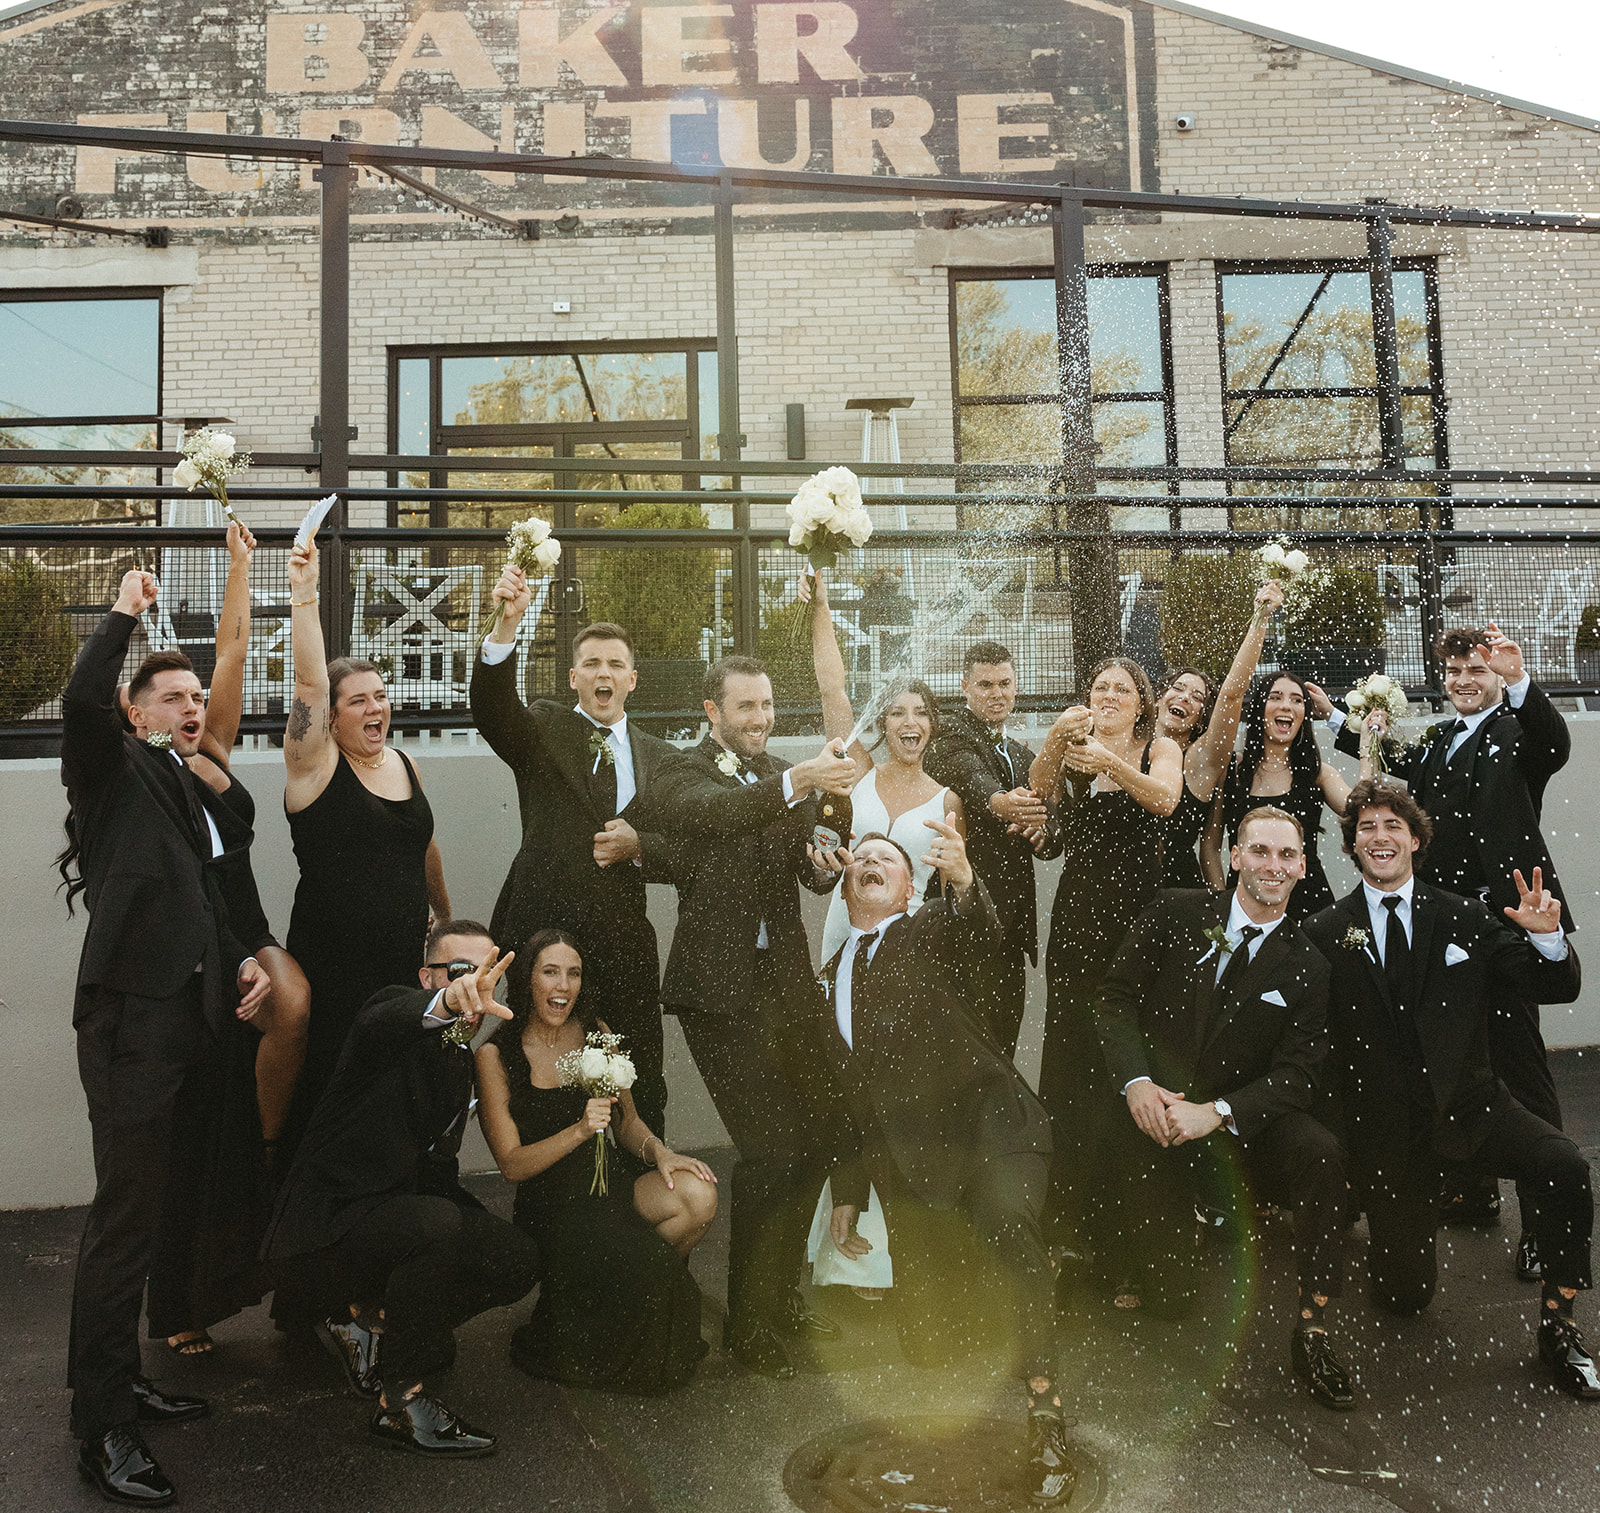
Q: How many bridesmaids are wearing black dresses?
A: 6